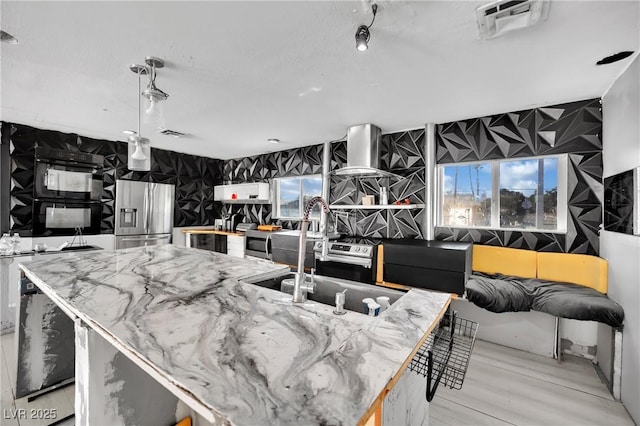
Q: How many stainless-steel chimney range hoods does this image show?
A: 1